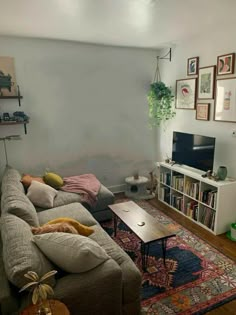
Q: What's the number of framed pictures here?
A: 6